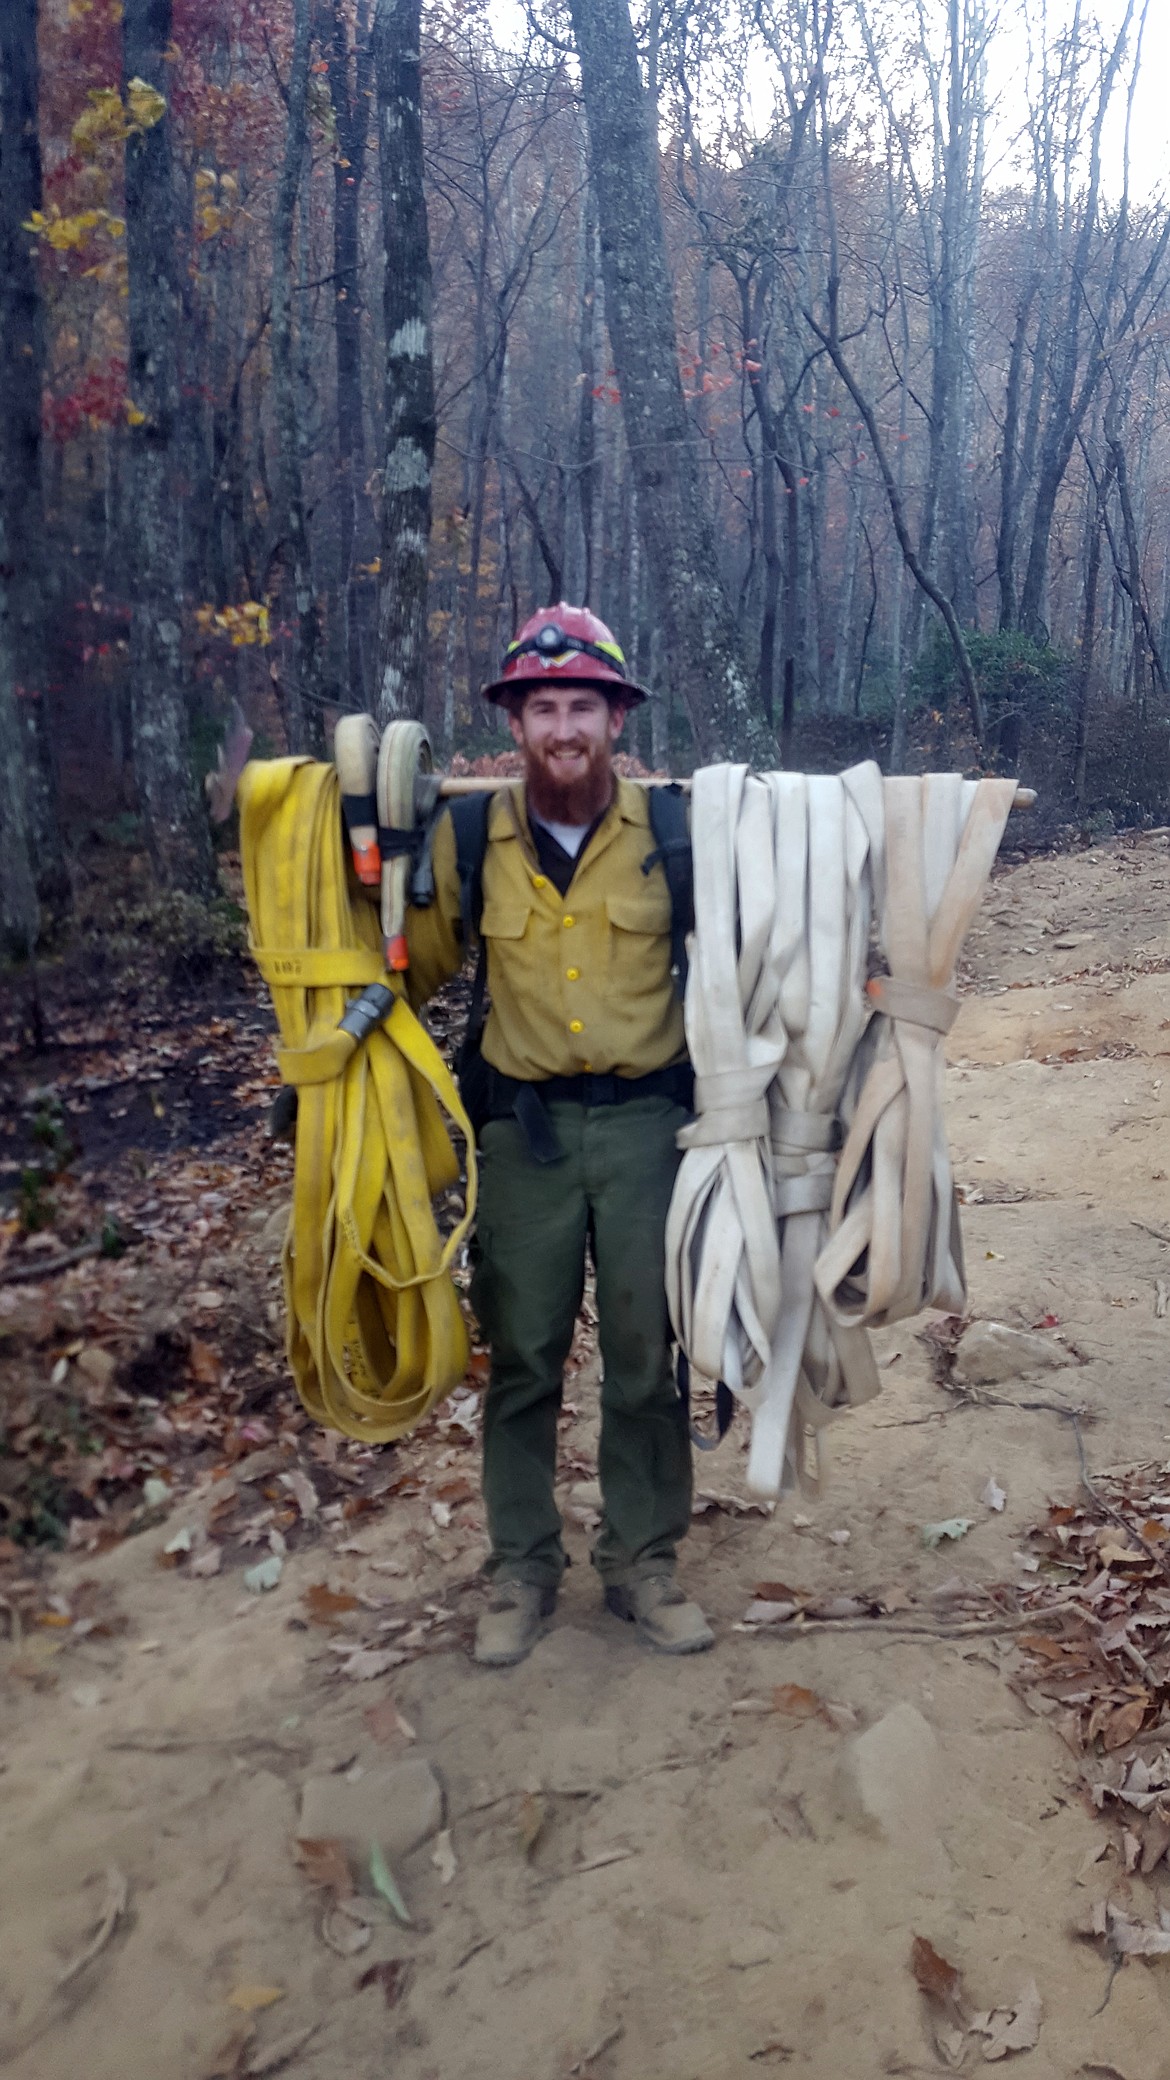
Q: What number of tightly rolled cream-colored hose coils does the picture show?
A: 2